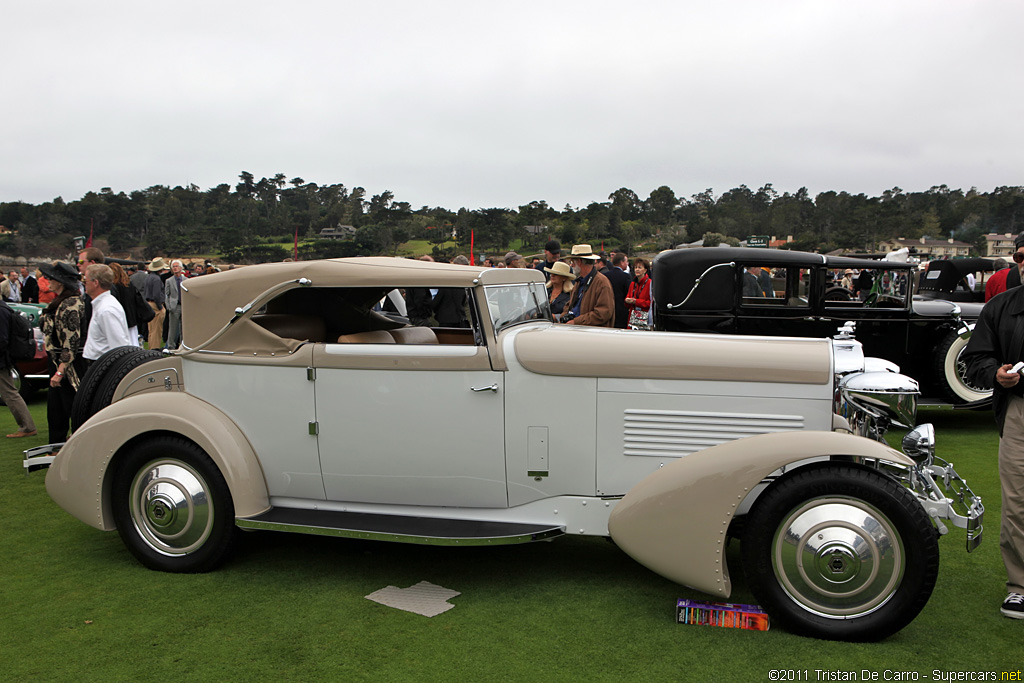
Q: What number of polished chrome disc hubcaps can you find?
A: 2